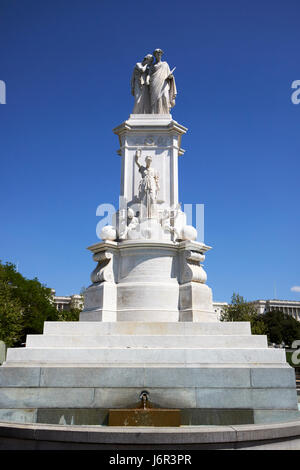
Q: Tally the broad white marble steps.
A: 3